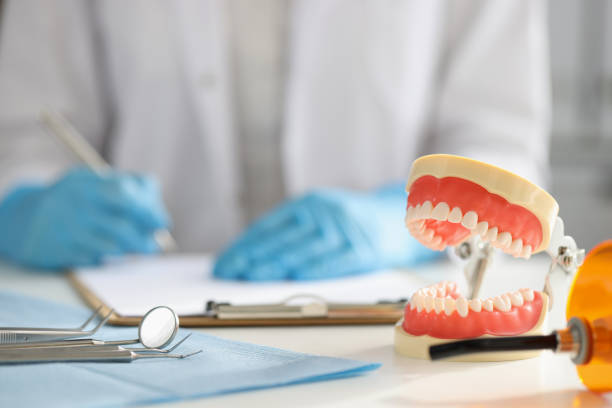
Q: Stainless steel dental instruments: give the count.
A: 4